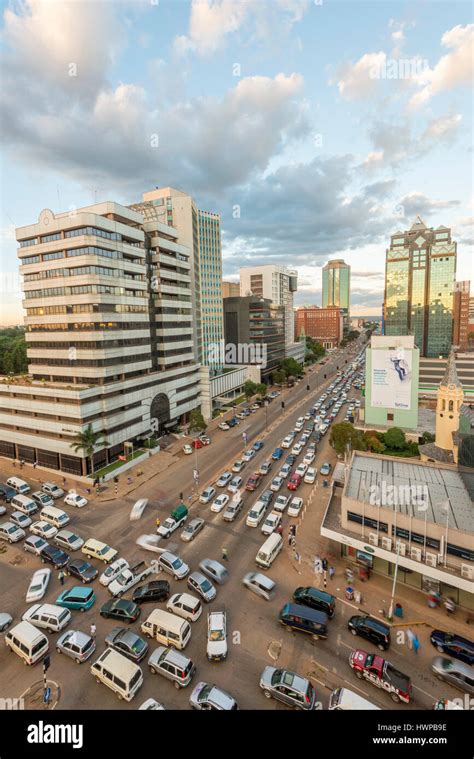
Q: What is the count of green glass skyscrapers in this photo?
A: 2